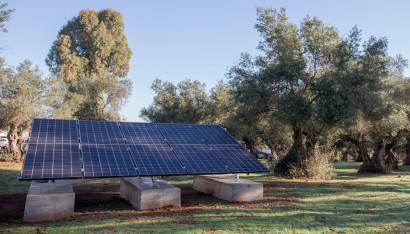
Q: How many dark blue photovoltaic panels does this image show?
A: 10